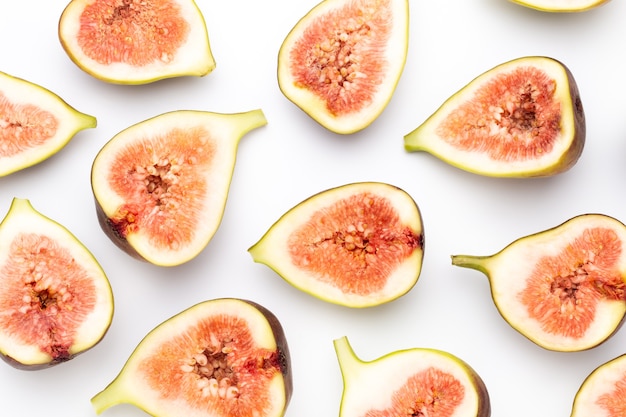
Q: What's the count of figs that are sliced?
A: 12